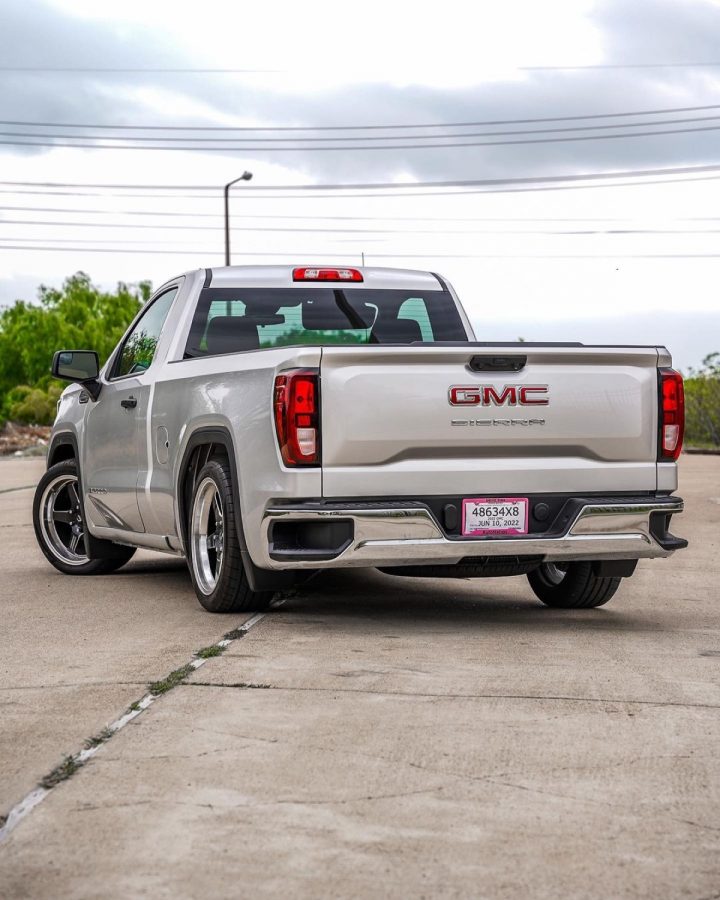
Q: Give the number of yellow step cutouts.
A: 0